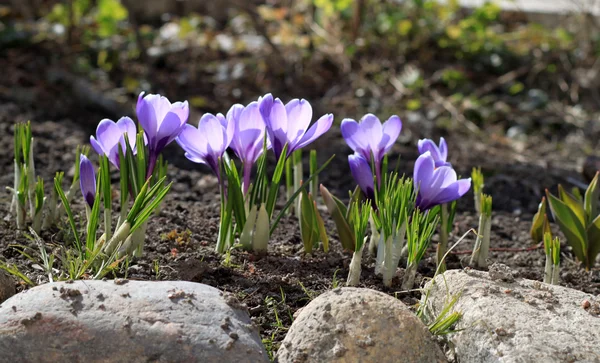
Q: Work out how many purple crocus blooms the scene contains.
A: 10